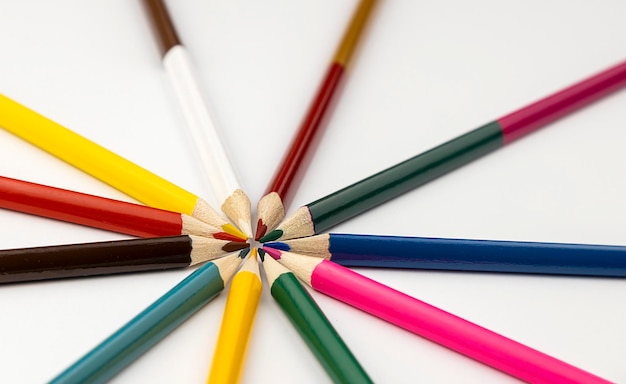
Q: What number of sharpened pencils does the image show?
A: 11